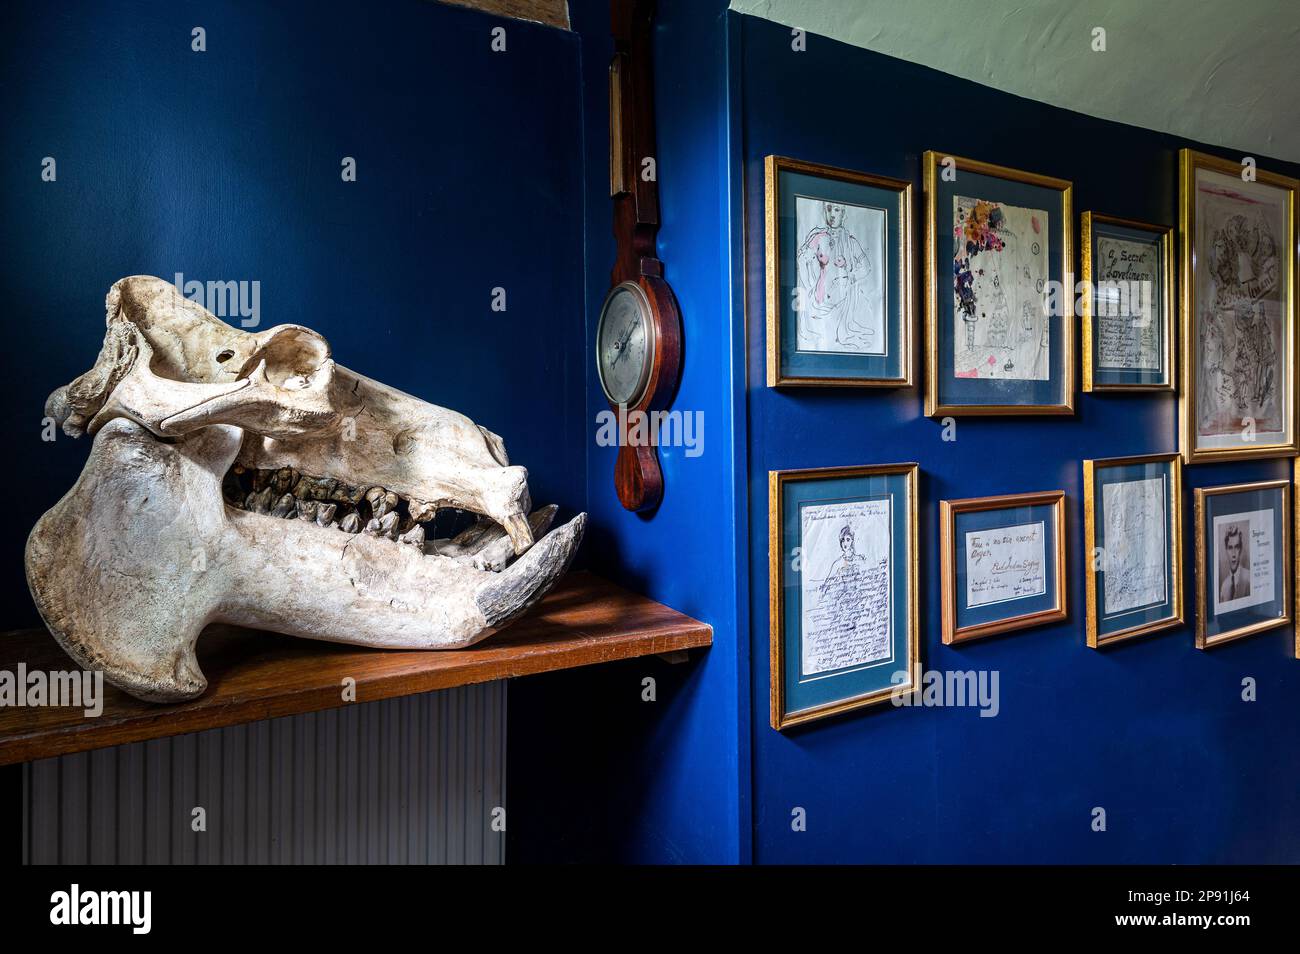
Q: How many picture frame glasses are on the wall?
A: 8